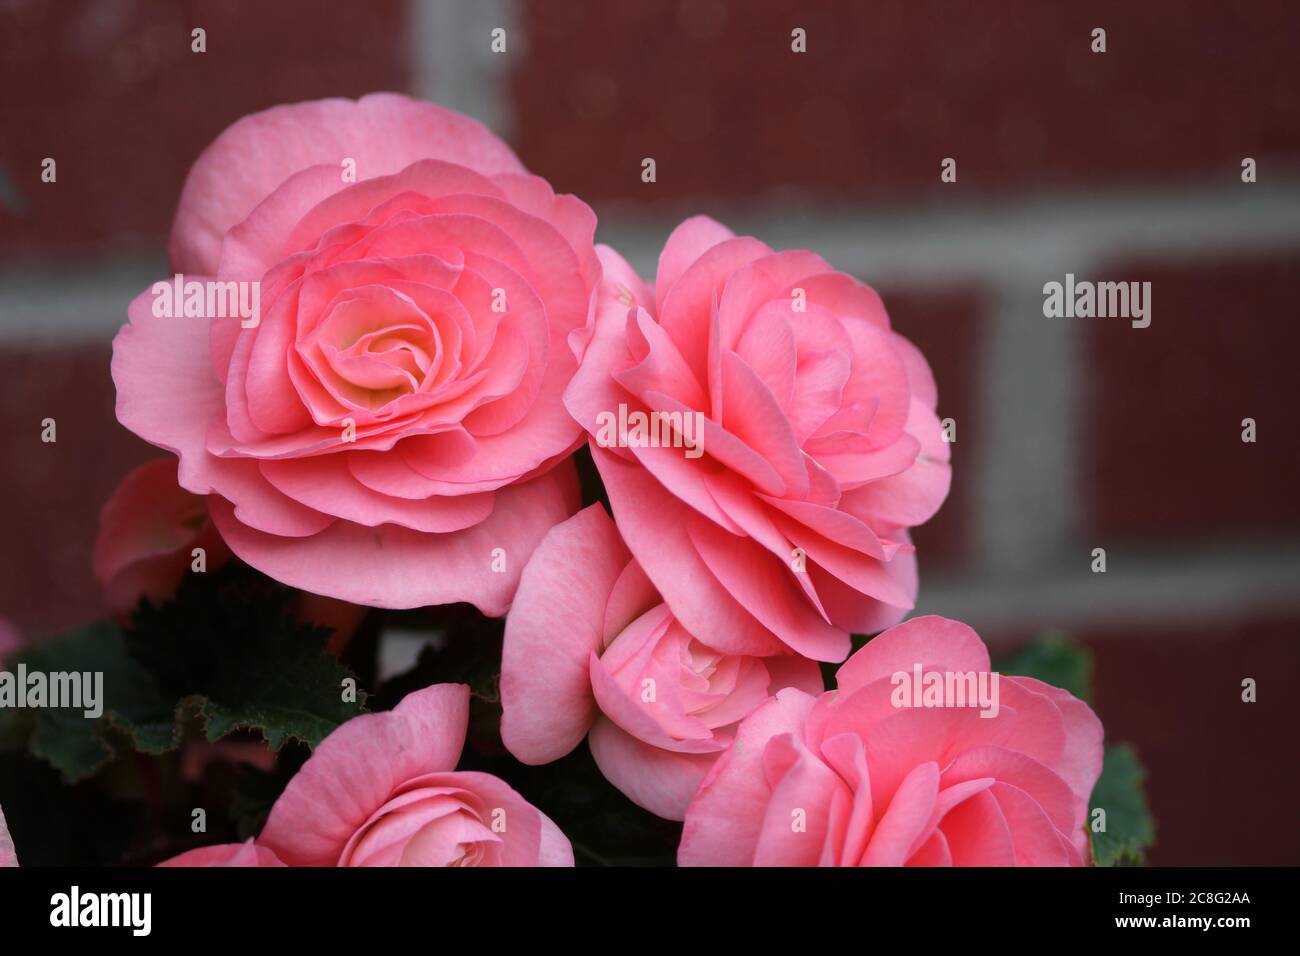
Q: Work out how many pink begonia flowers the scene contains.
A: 5